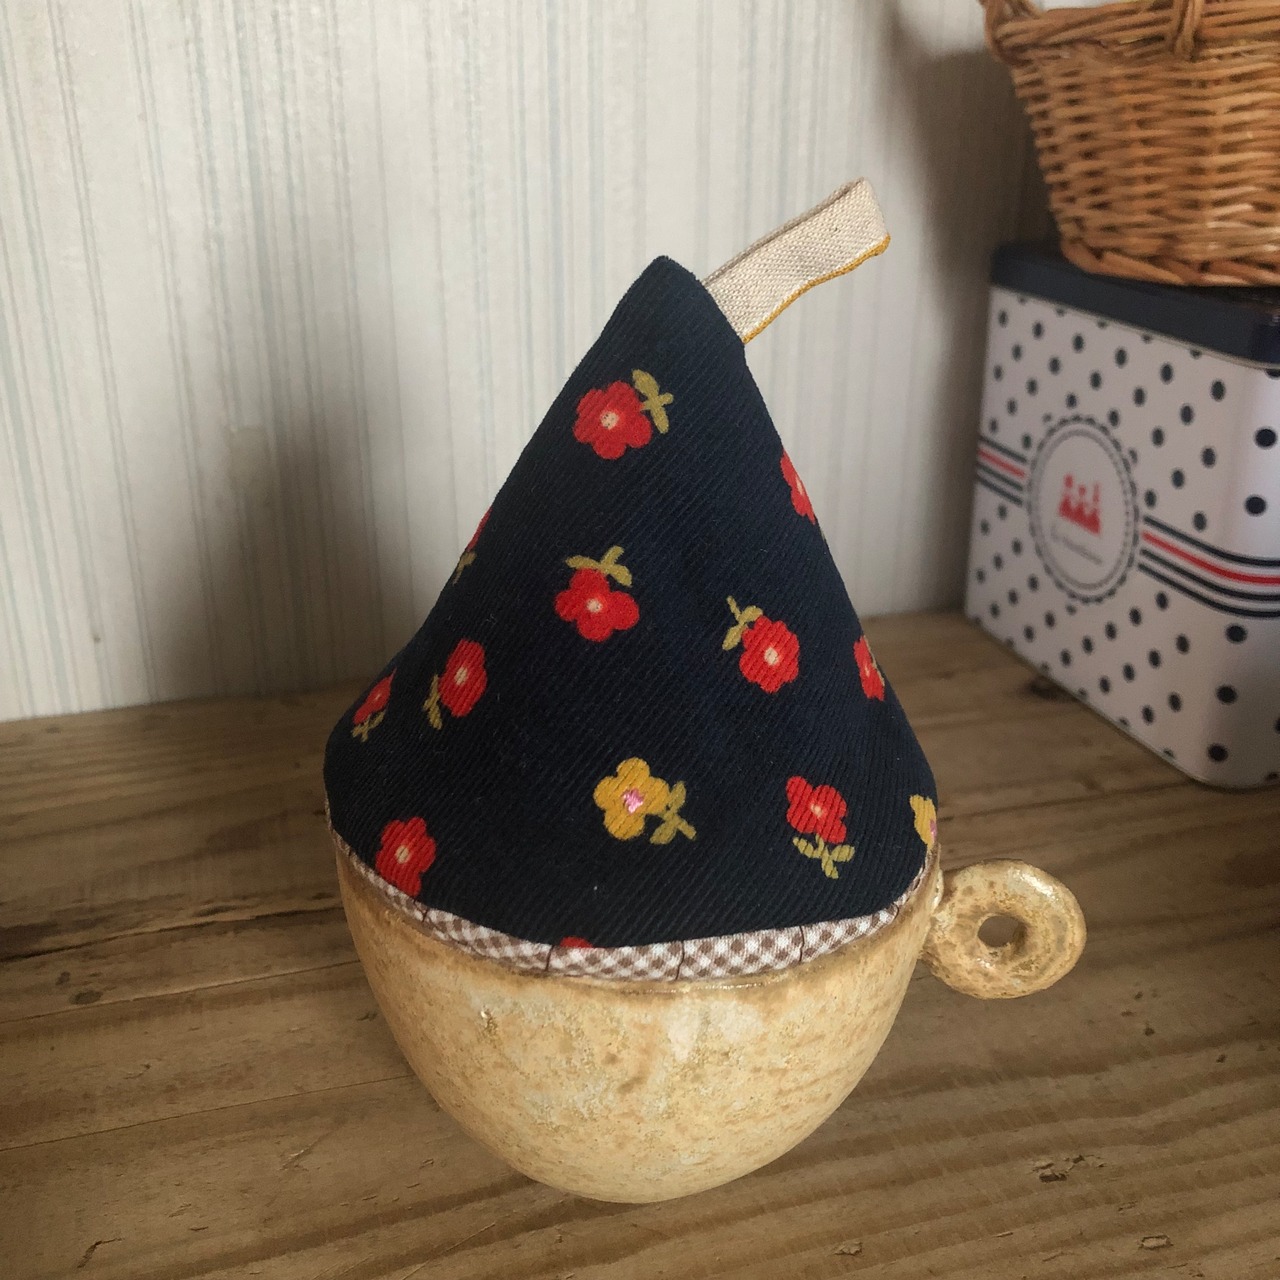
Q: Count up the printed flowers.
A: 13